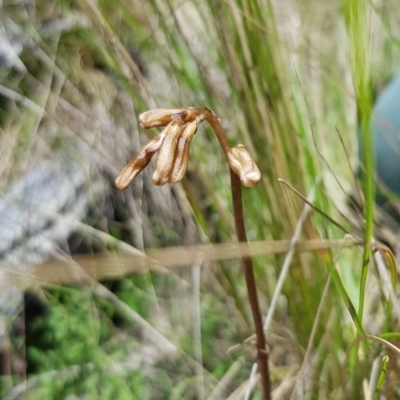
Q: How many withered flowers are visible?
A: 5